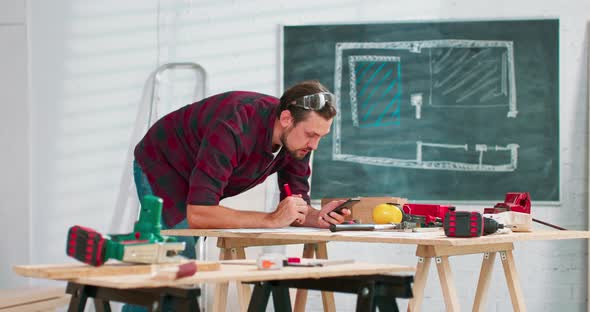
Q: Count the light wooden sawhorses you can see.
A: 2